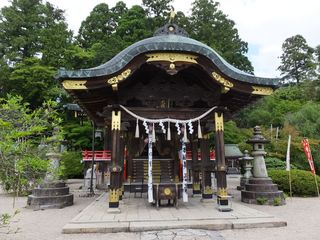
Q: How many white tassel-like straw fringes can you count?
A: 5